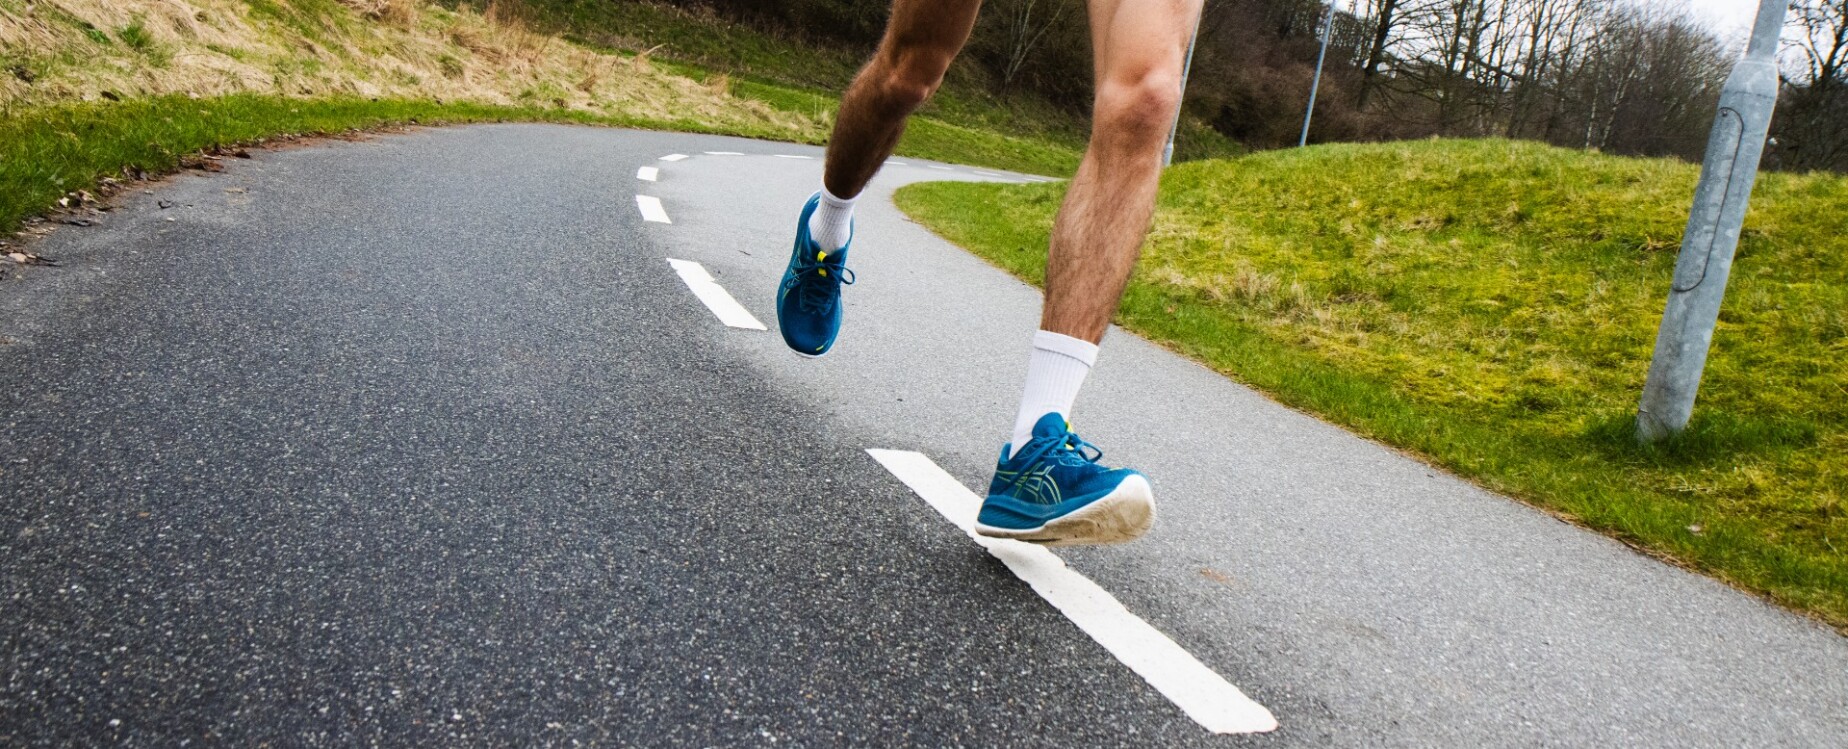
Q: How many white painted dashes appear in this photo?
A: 11